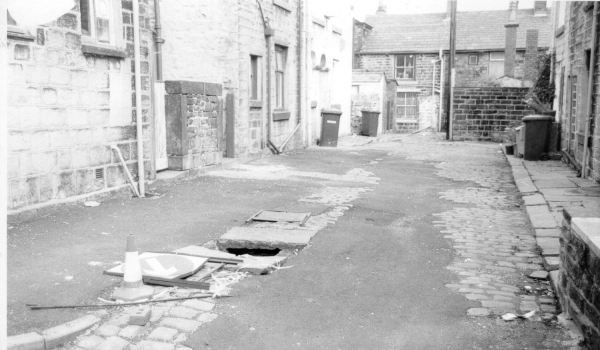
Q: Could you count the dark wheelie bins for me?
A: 3